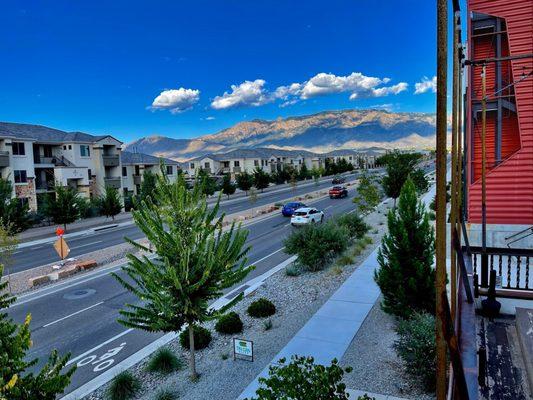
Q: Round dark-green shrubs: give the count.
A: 3